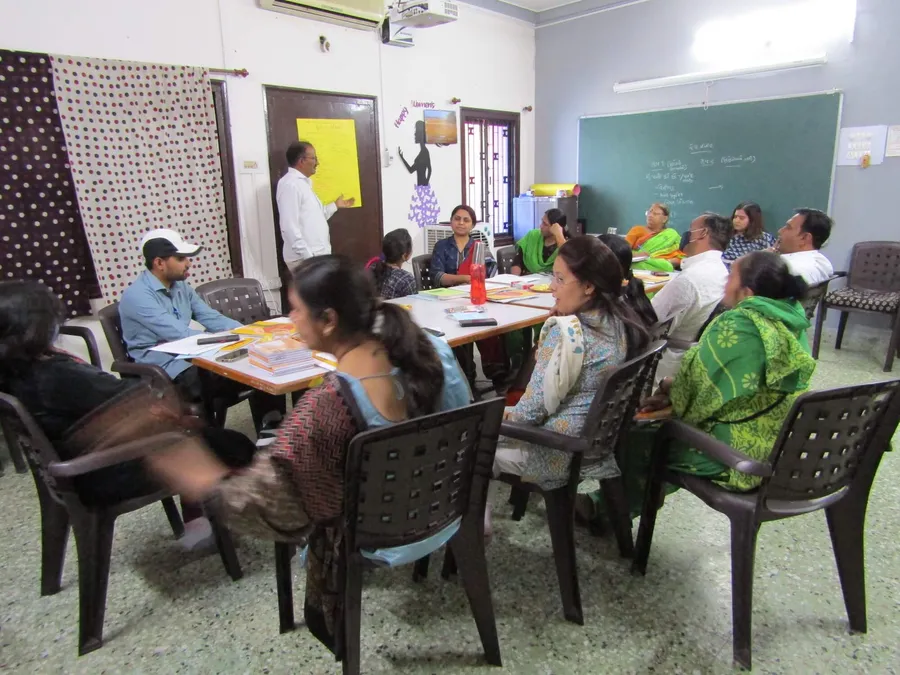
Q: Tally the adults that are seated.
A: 13